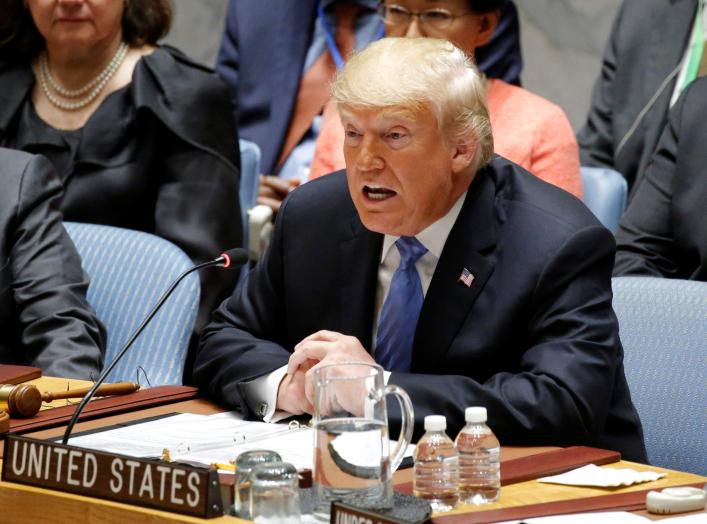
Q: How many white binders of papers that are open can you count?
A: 1